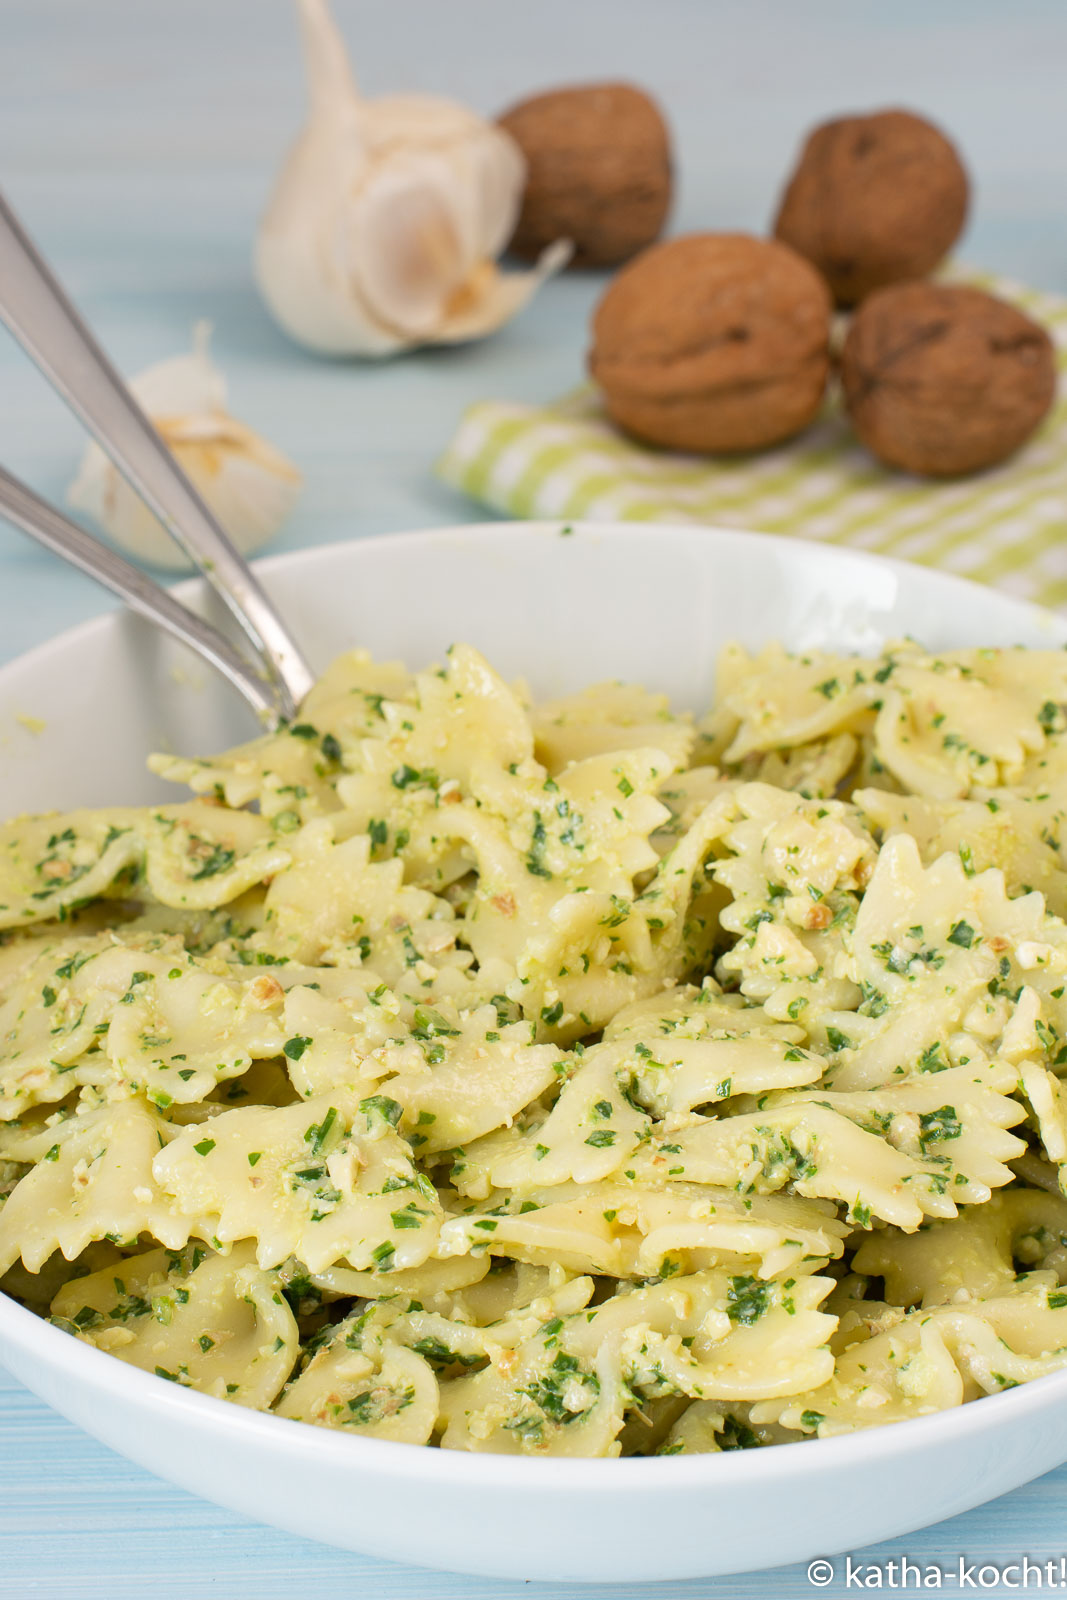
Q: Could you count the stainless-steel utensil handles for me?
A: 2